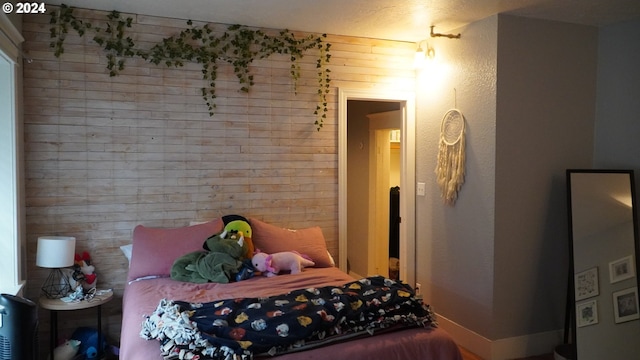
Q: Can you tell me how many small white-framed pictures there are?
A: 4